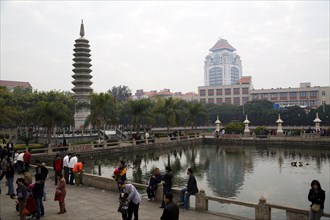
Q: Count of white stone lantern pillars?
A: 4